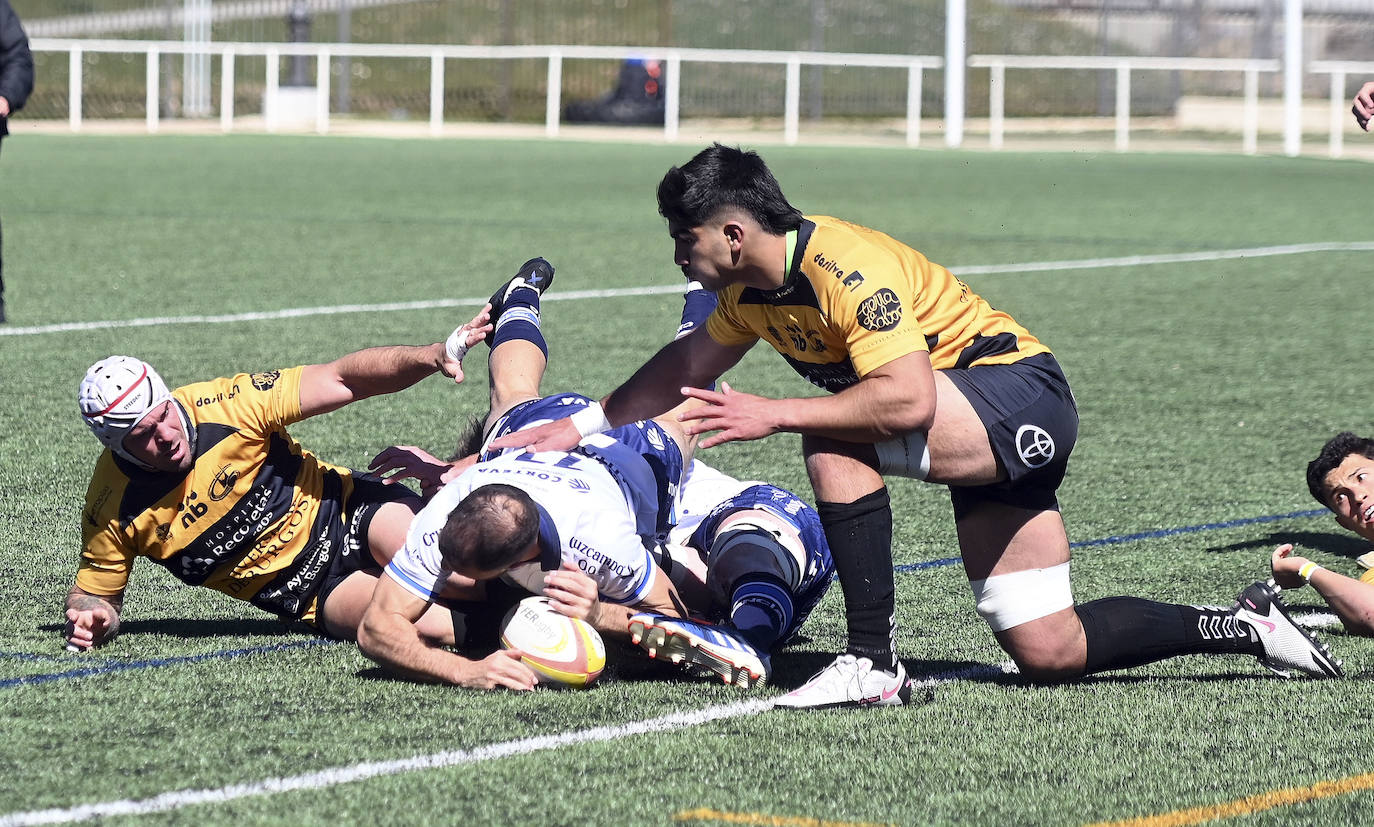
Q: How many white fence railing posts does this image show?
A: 14